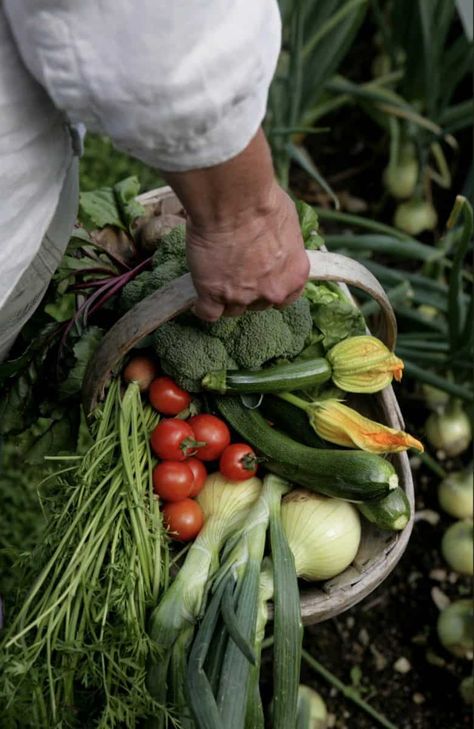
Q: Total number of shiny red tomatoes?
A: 7